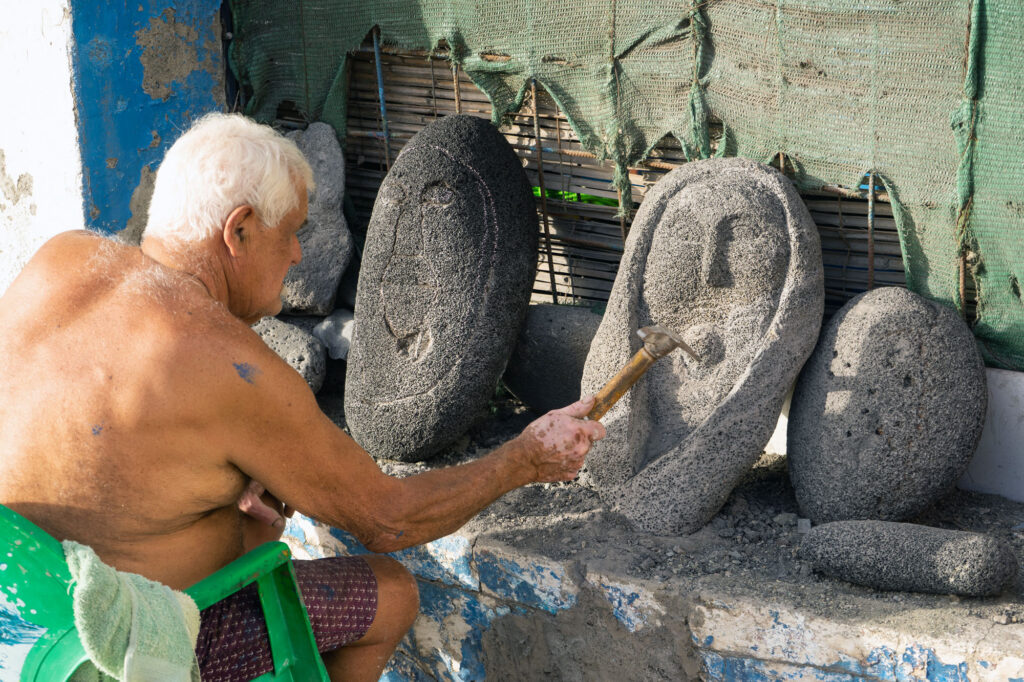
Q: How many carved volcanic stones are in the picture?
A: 2